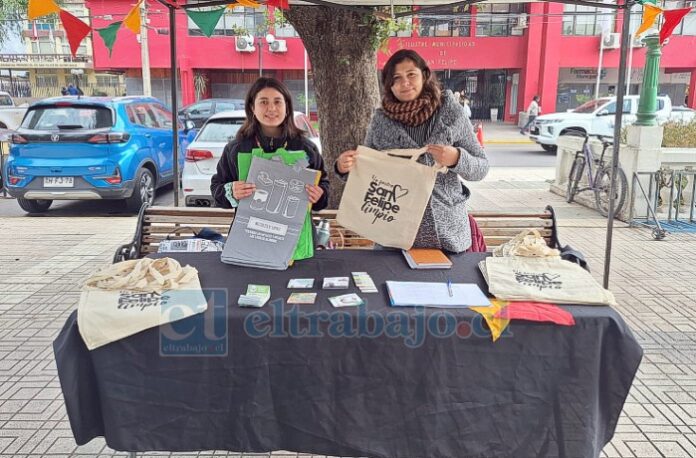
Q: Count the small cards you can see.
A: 6